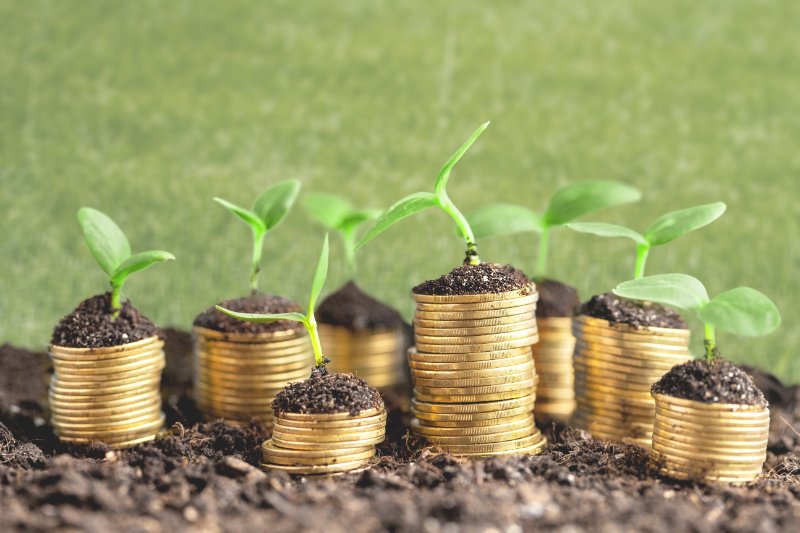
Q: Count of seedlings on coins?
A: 8